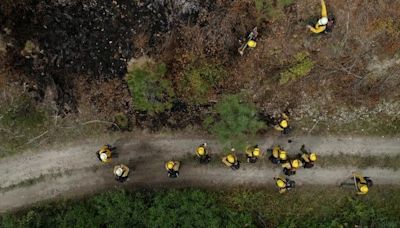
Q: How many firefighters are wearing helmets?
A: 14